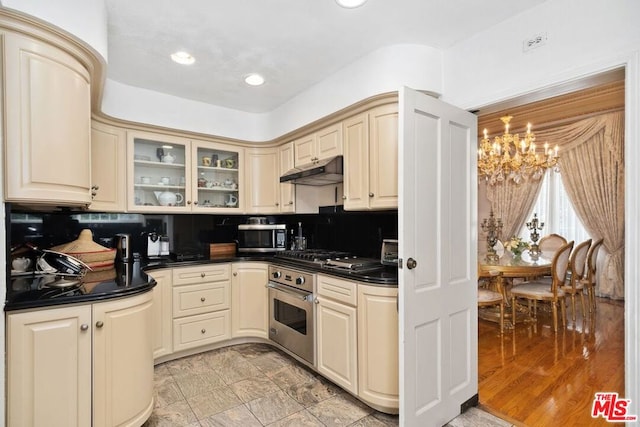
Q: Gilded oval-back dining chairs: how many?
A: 5